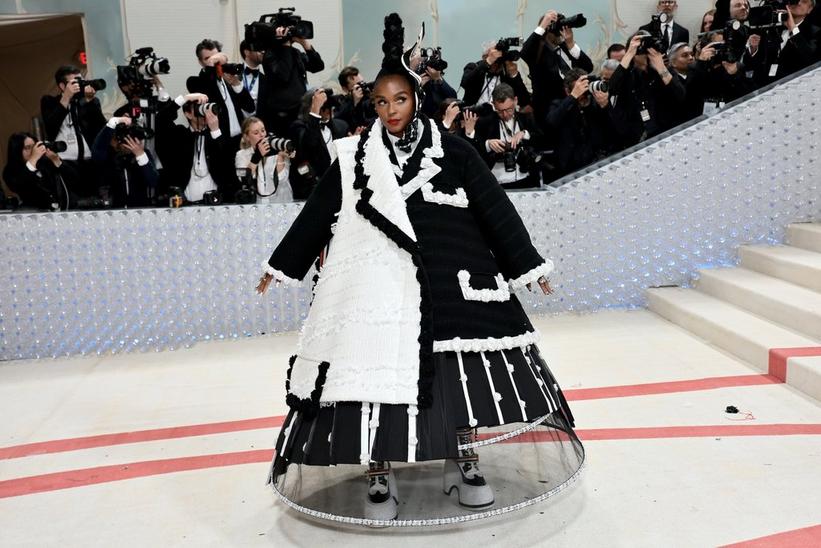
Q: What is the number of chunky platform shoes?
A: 2